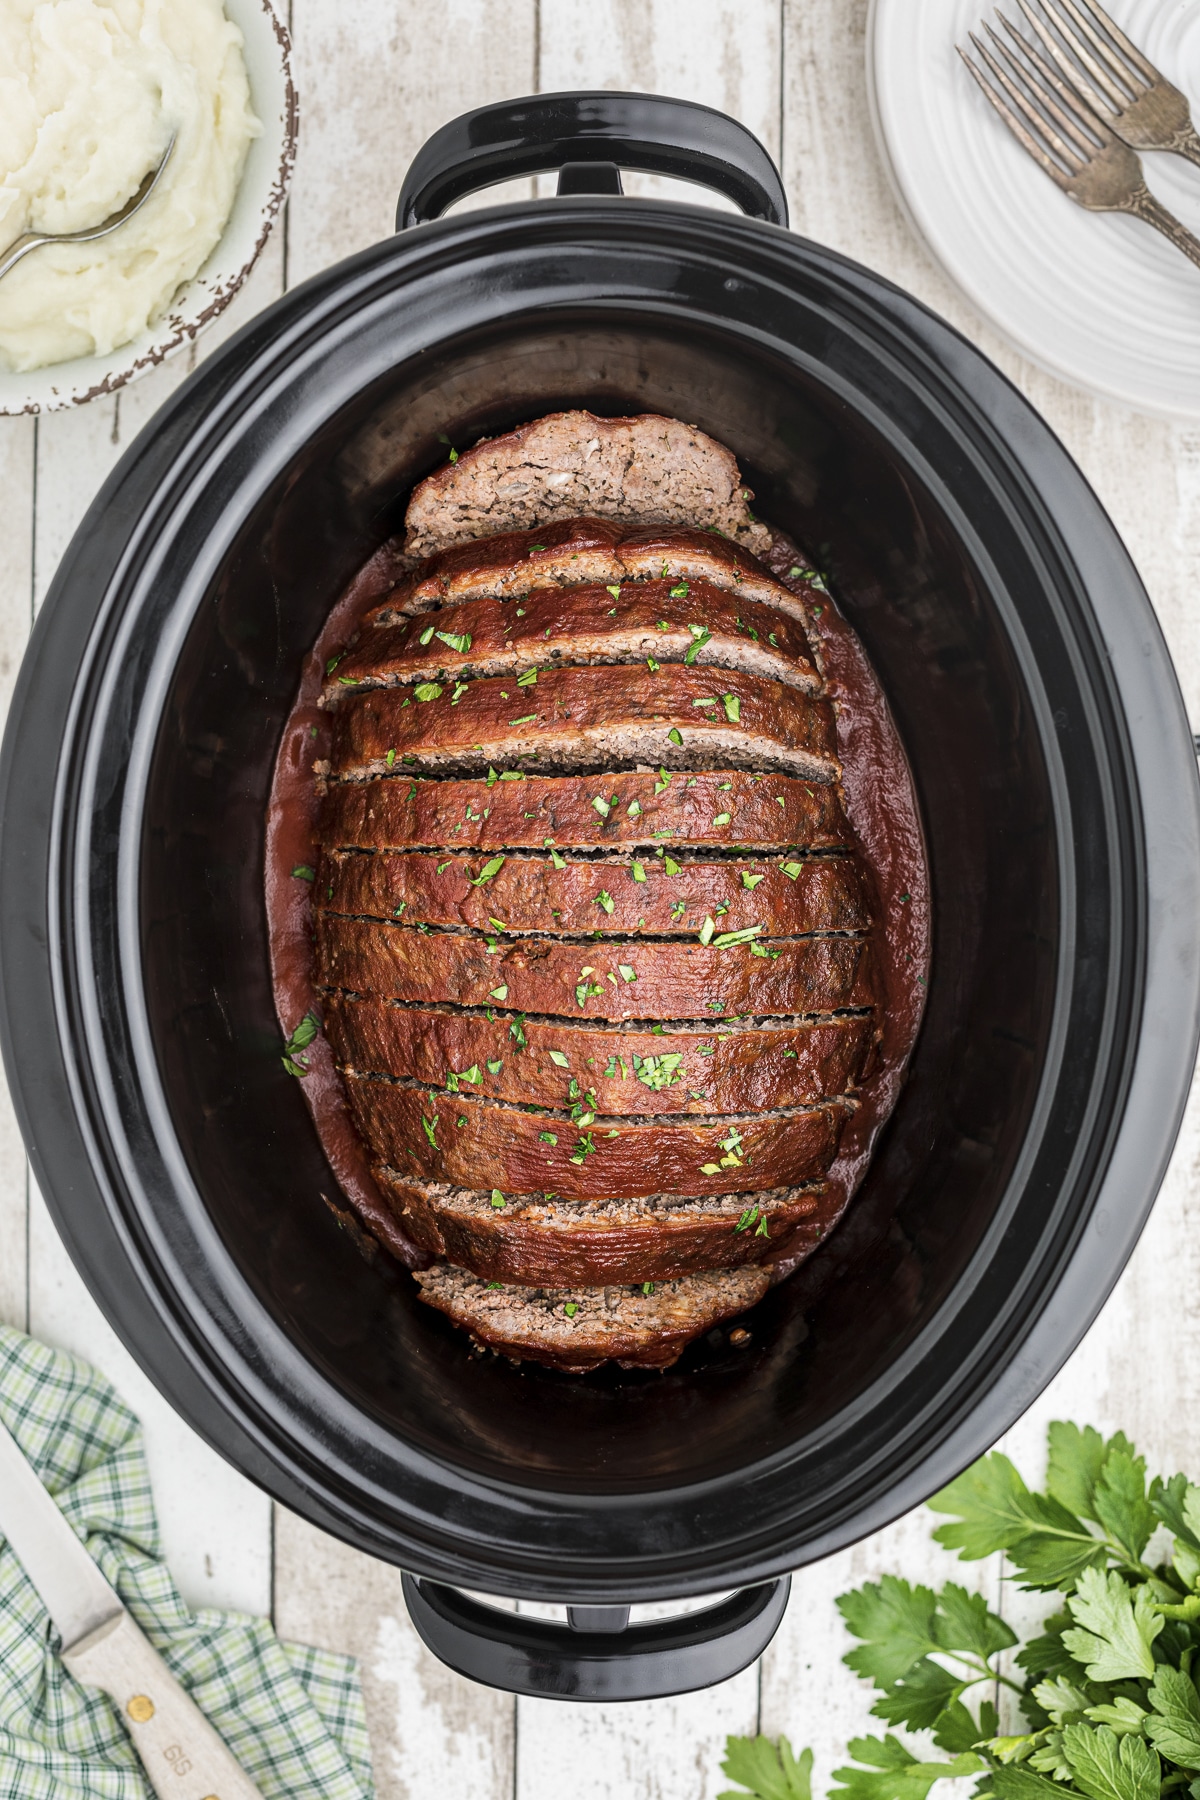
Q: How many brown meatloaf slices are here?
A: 11